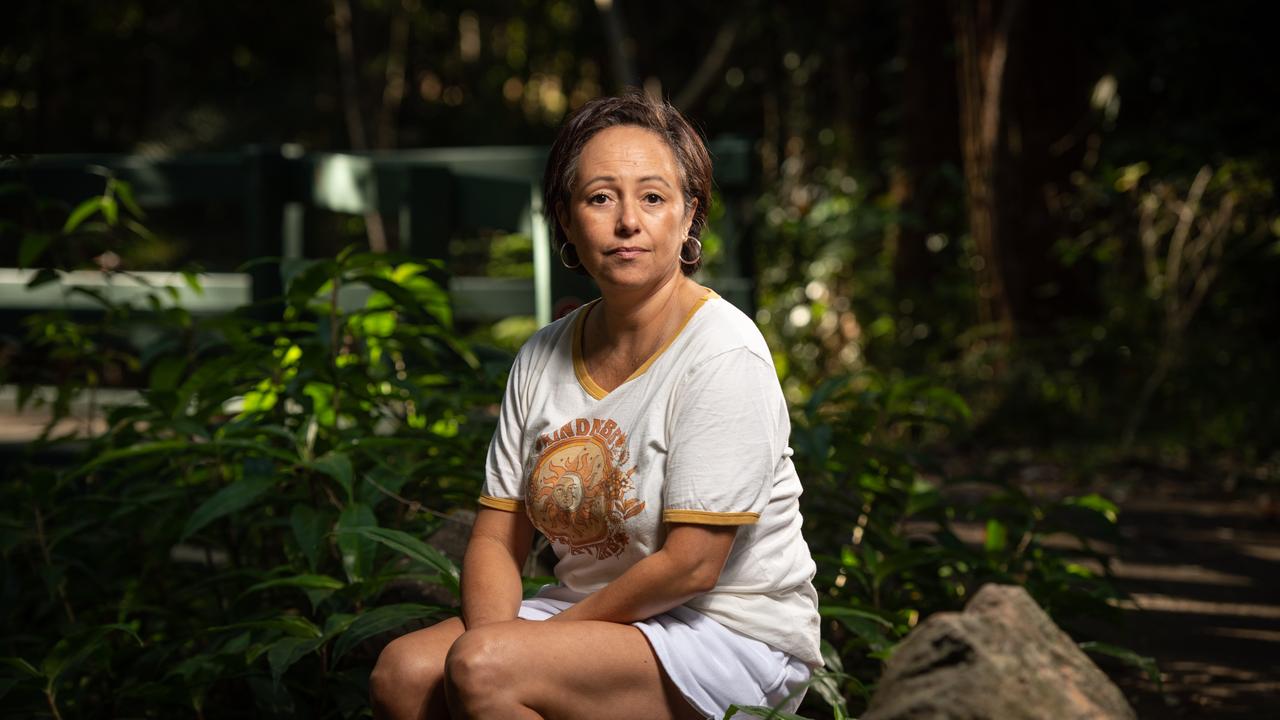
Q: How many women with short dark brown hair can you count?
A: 1